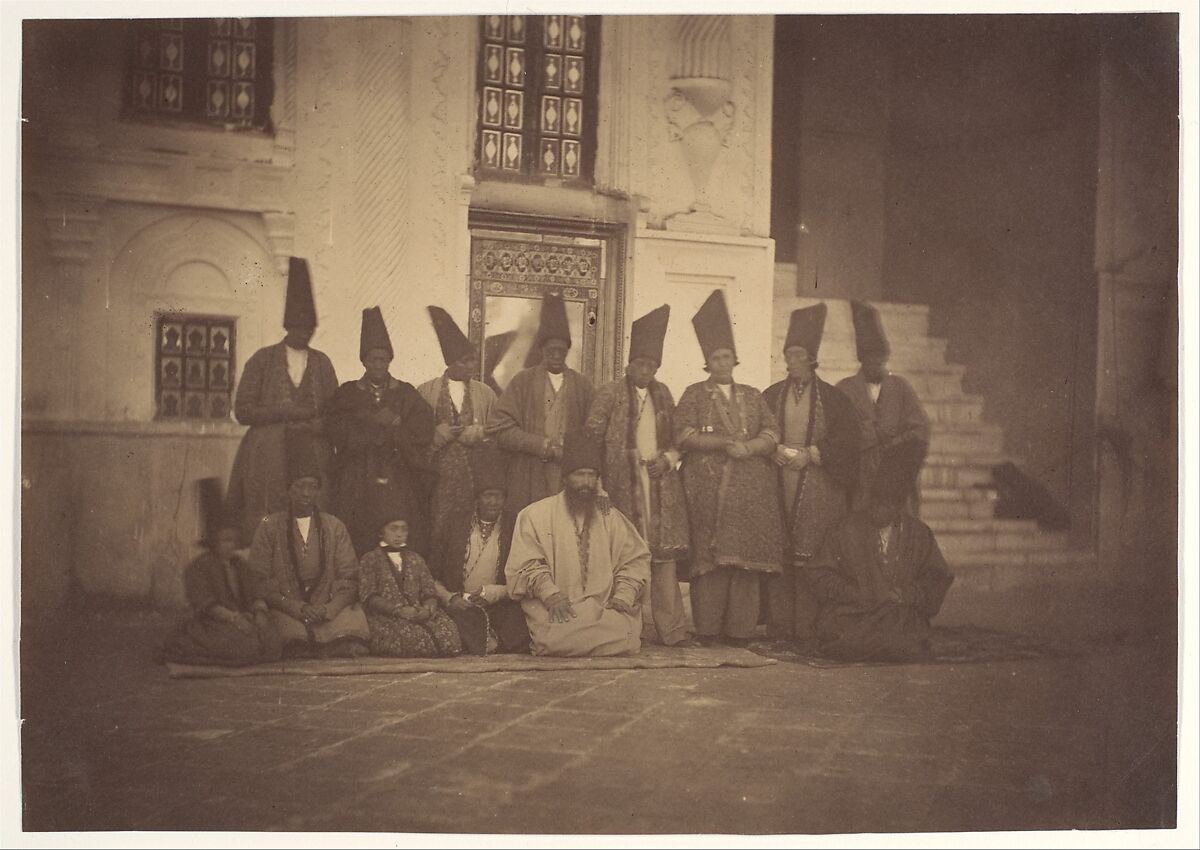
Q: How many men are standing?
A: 8